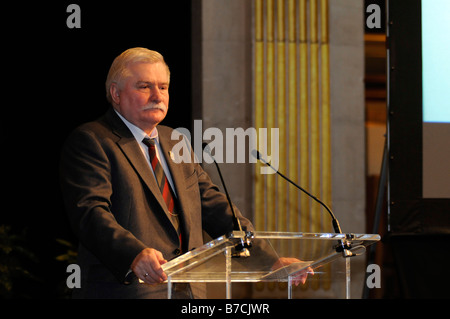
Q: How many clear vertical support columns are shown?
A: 4